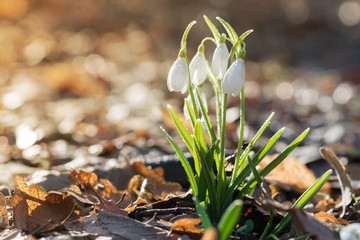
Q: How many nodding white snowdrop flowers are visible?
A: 4